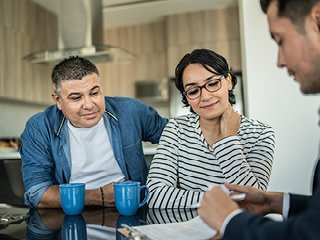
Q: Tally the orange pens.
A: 0